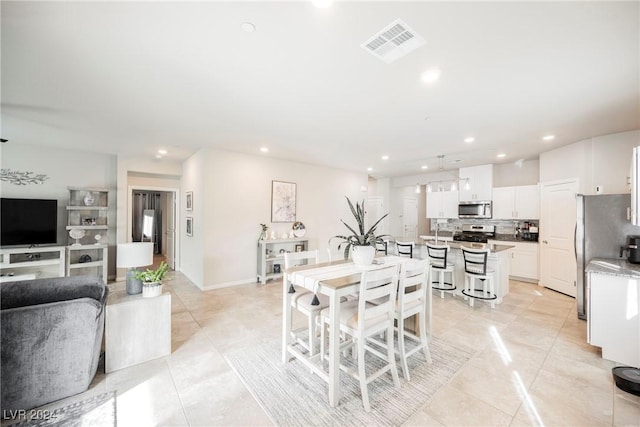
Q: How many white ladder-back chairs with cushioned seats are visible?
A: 4